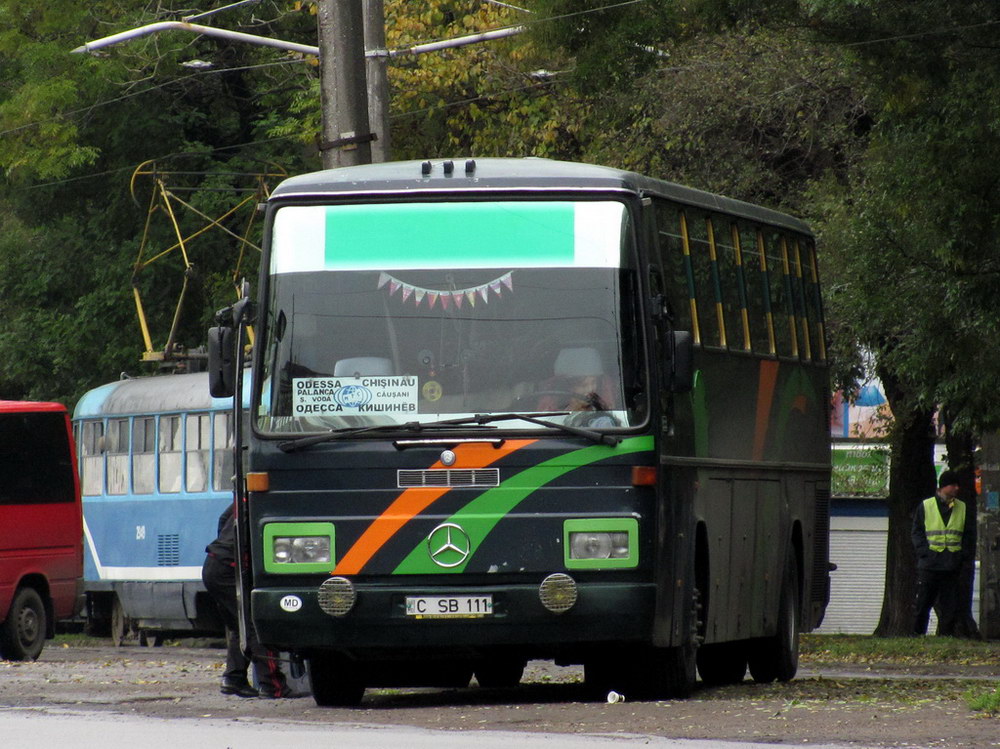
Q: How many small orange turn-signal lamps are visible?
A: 2